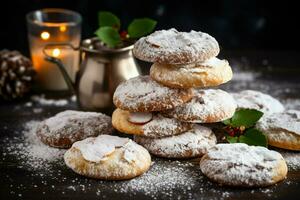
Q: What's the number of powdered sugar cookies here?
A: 11